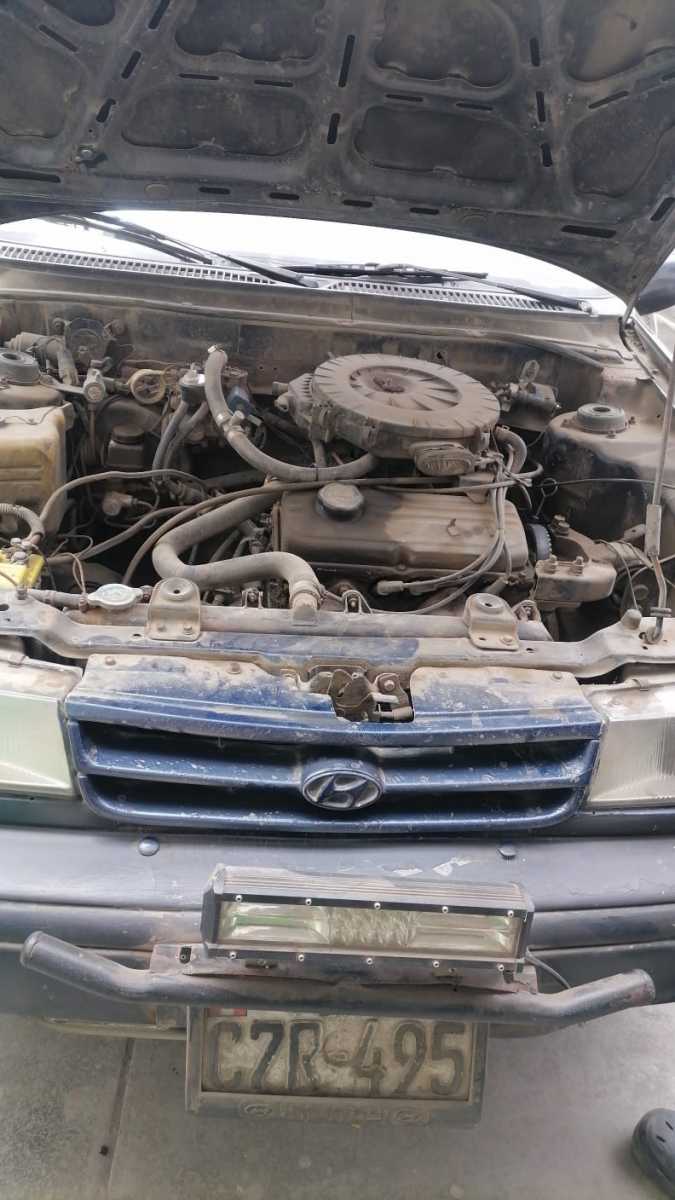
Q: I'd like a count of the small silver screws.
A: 10